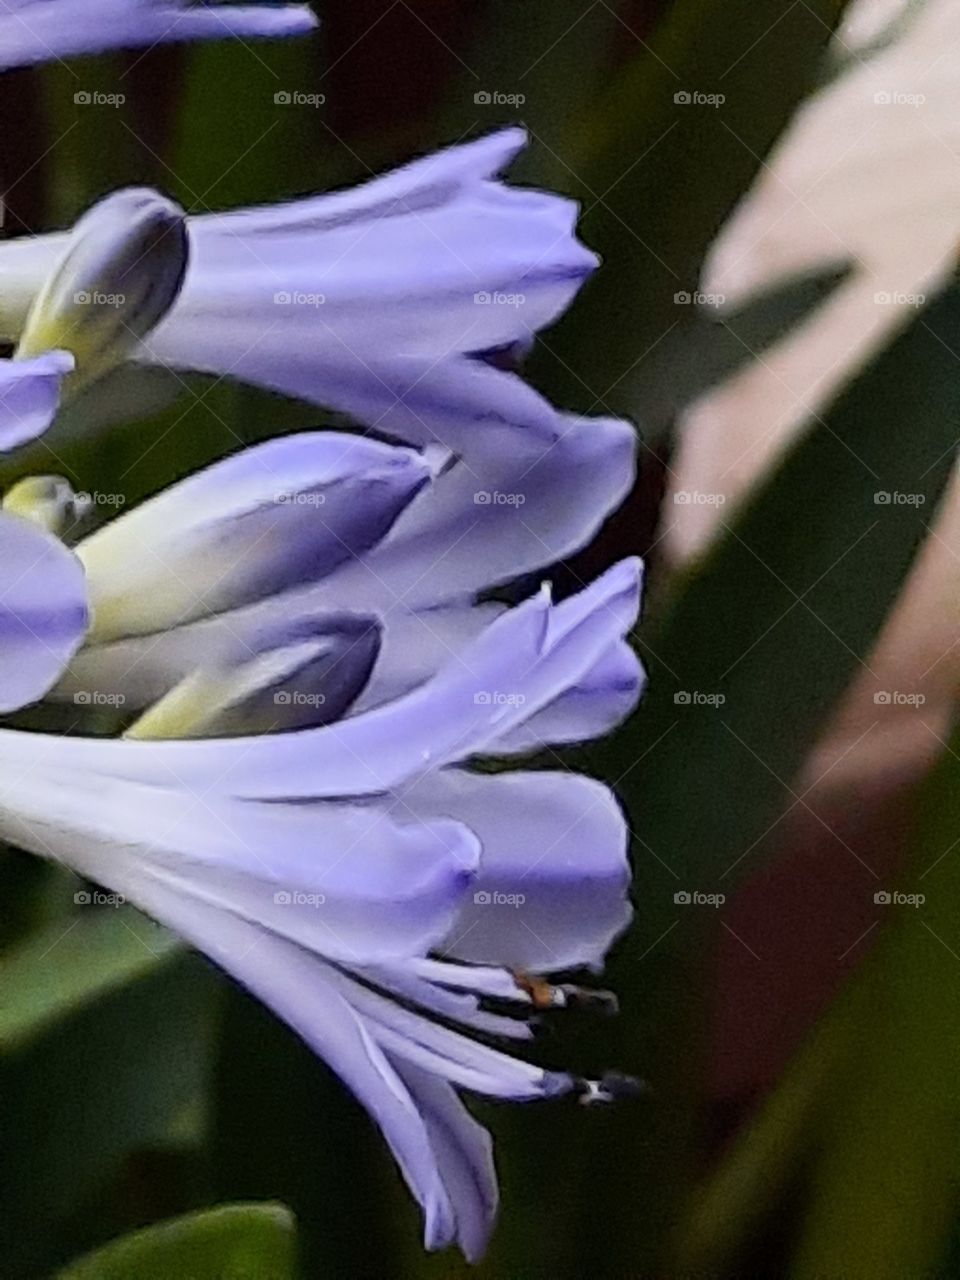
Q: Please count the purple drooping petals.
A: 2